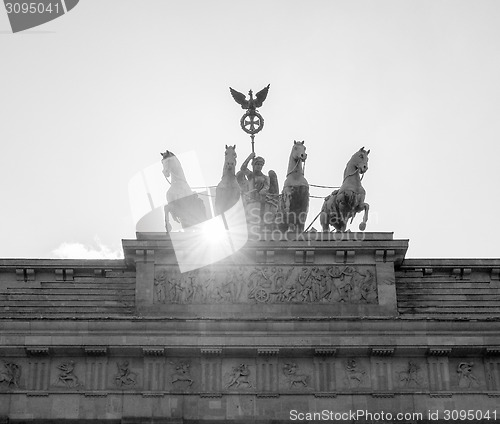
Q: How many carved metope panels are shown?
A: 9